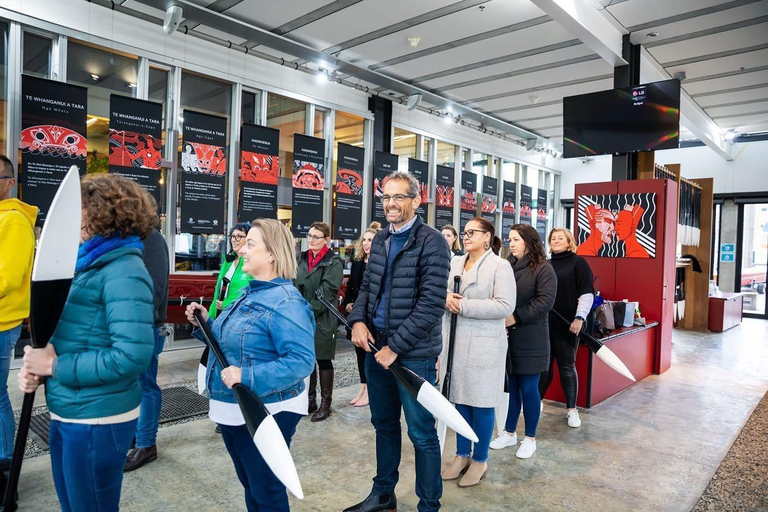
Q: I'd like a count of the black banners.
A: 14